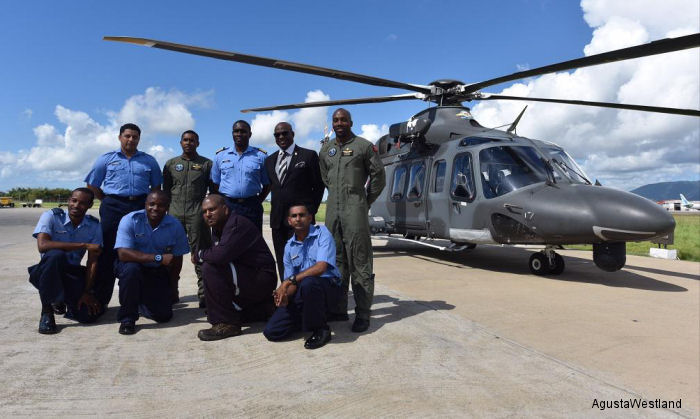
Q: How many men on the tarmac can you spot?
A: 9